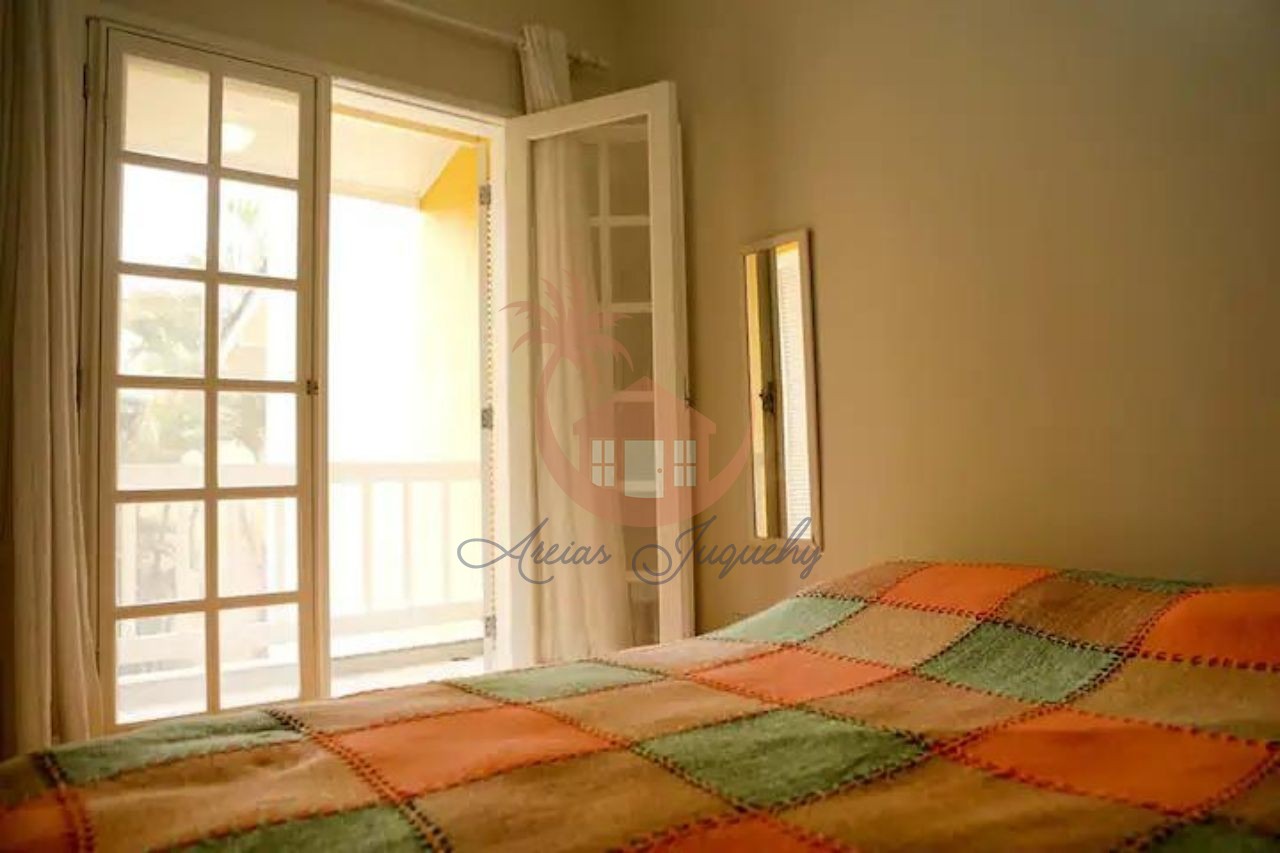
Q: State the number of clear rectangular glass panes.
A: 12